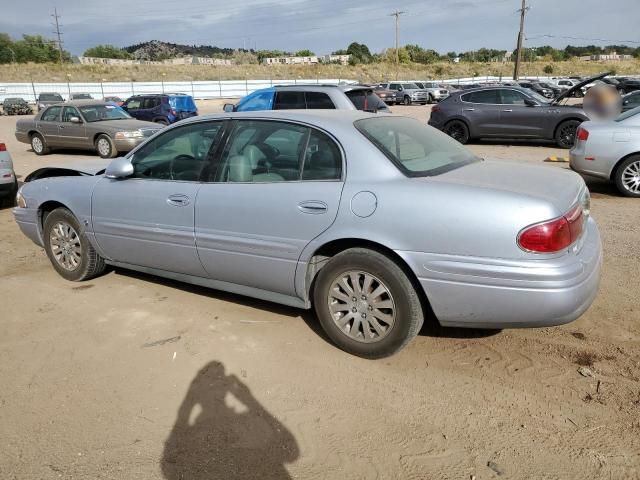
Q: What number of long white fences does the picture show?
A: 1